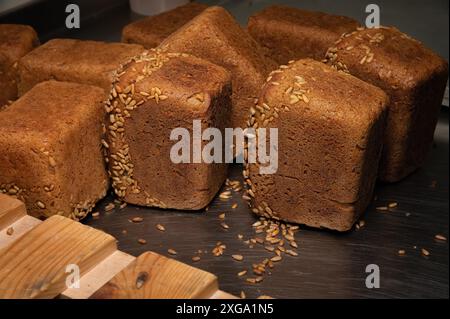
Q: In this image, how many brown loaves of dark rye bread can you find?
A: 9